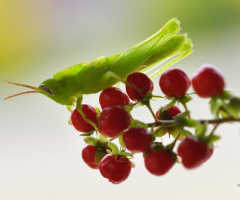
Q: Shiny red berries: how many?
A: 12